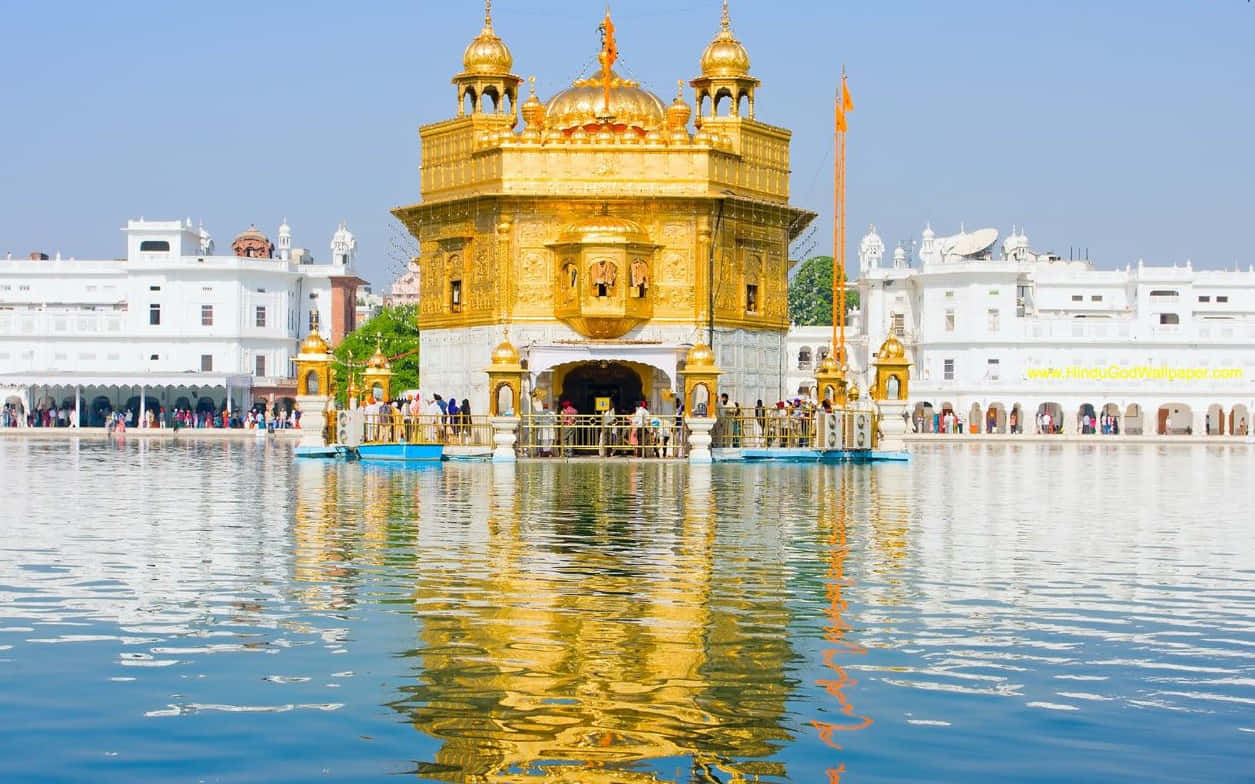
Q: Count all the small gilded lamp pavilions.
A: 6